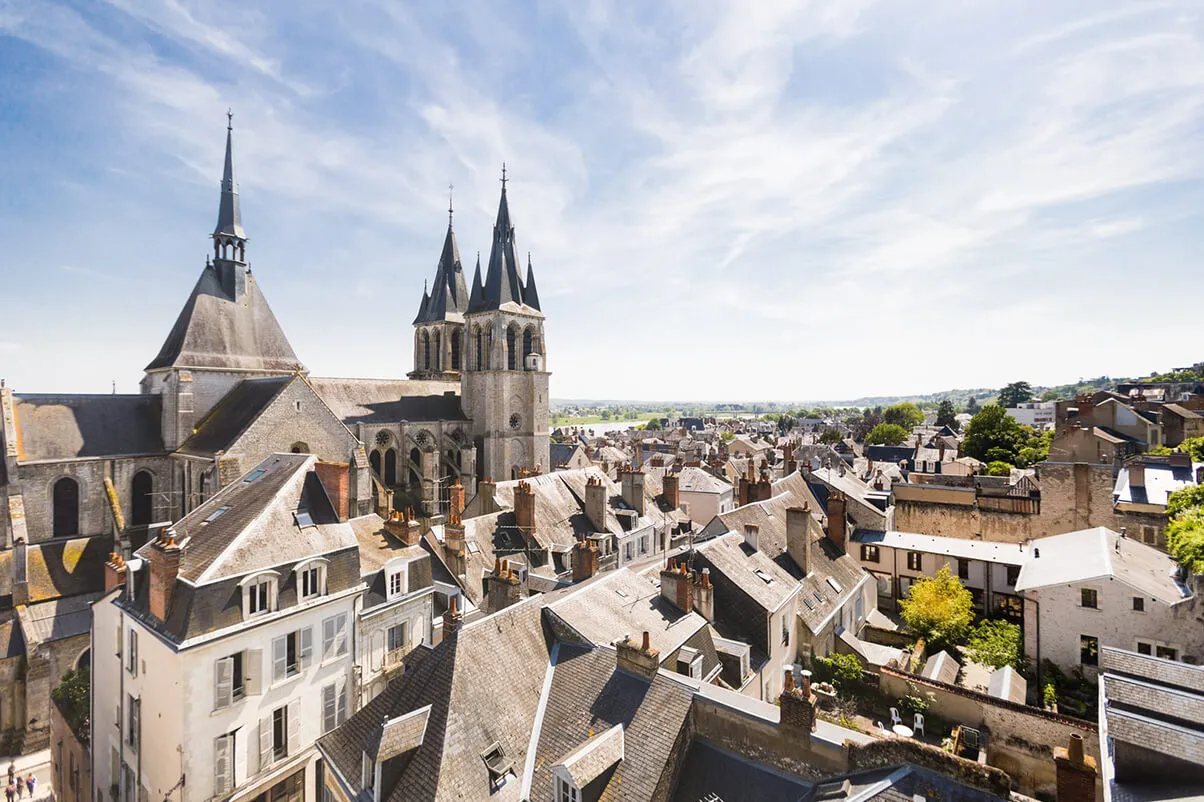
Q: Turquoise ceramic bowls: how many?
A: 0